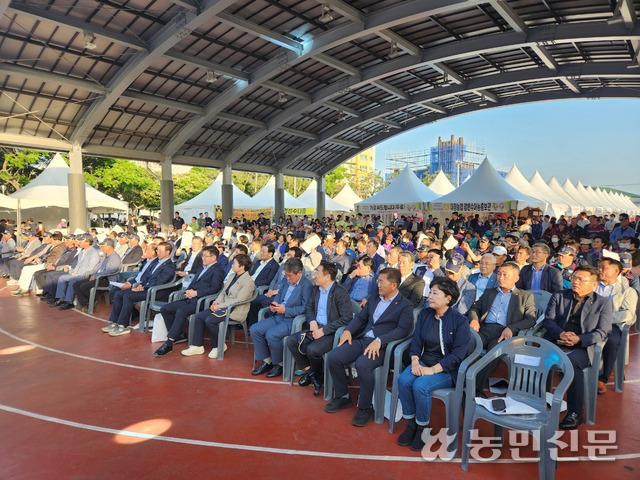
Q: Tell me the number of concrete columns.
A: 5